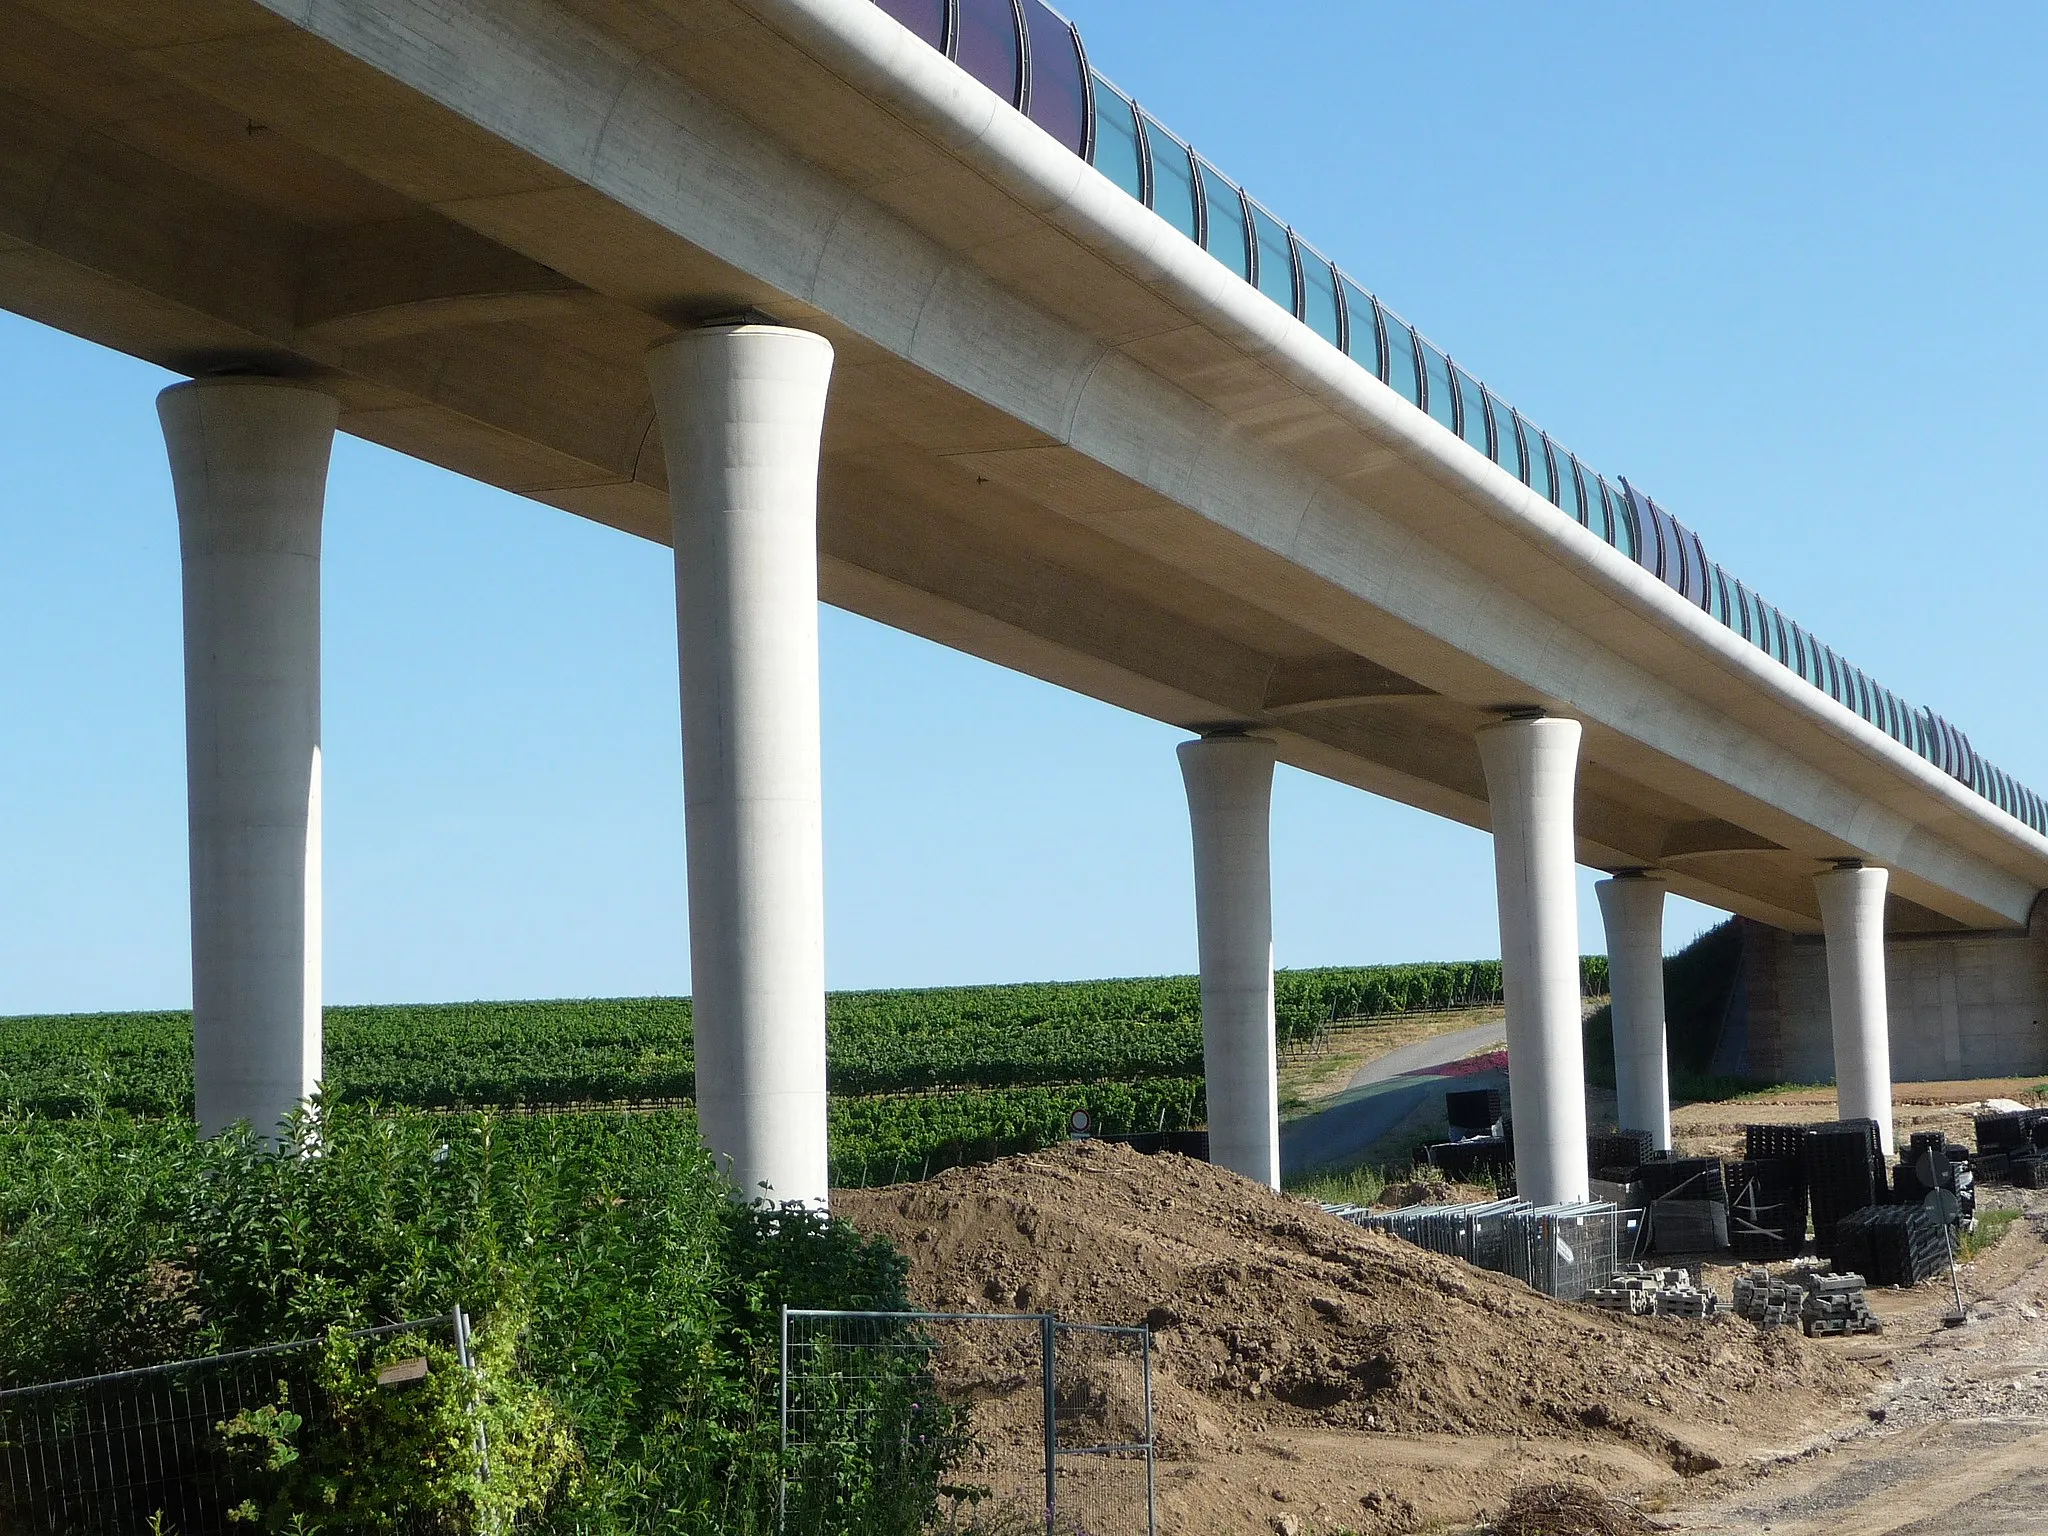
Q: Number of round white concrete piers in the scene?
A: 6